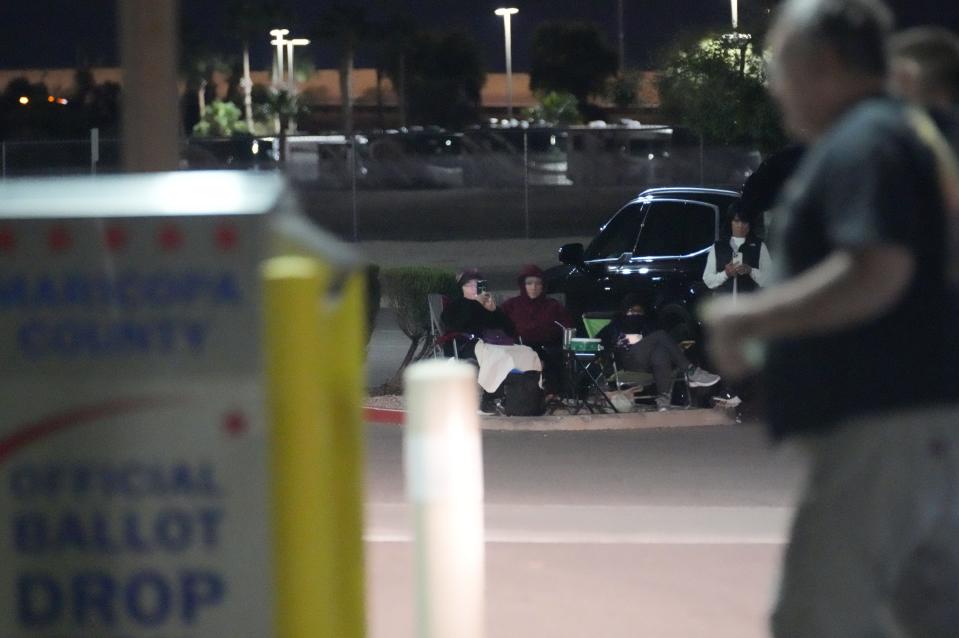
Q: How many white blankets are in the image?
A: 1